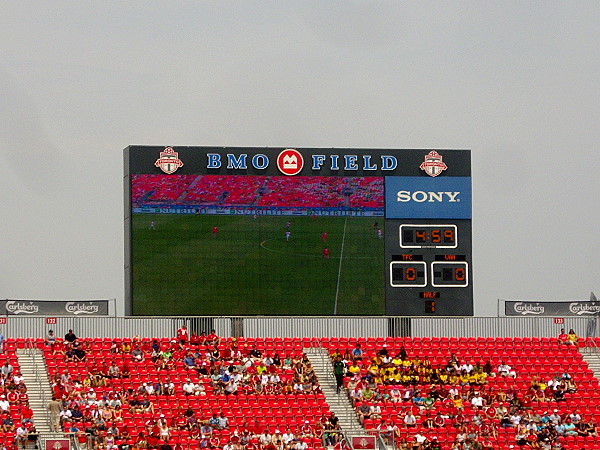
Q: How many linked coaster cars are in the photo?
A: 0